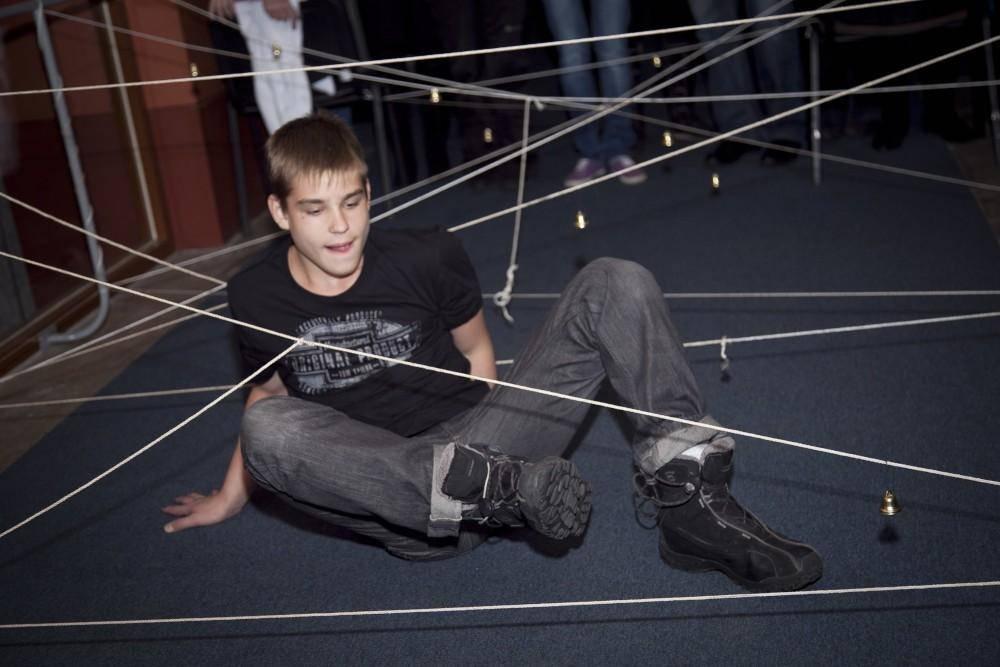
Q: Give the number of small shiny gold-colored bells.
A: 9